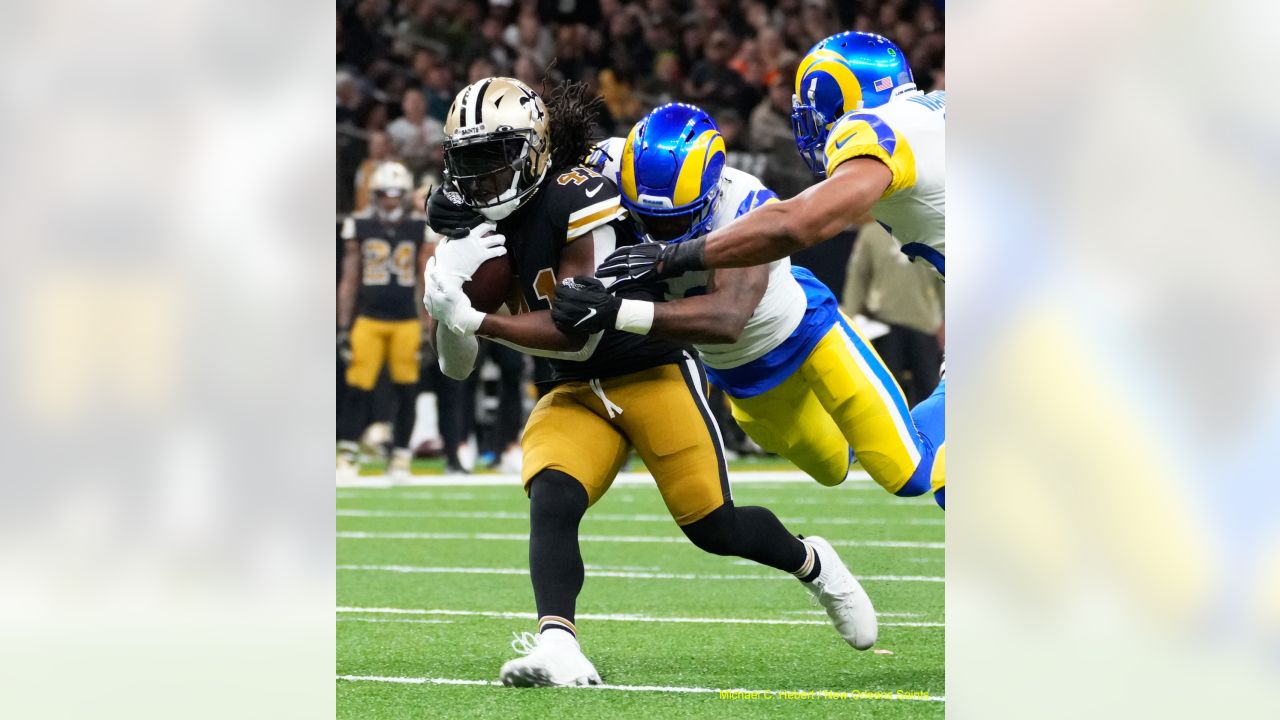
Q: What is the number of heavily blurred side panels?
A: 2